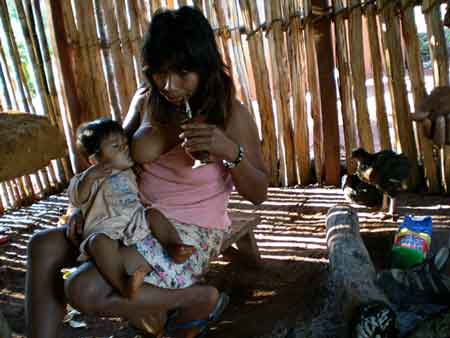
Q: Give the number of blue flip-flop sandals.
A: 1